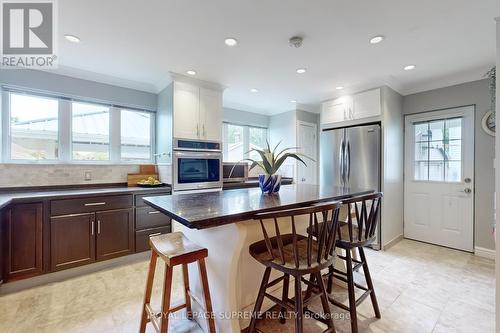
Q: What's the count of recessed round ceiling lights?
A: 9